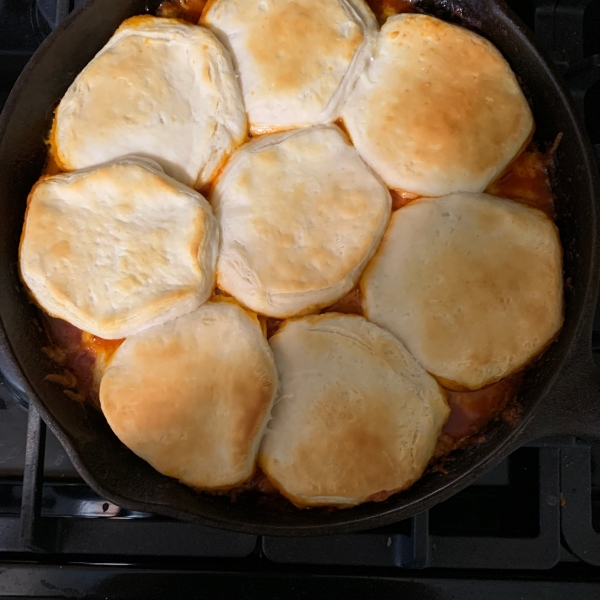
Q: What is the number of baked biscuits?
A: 8